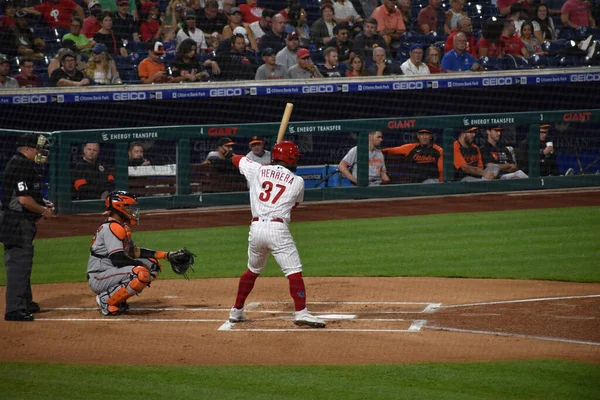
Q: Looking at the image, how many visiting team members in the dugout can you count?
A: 9